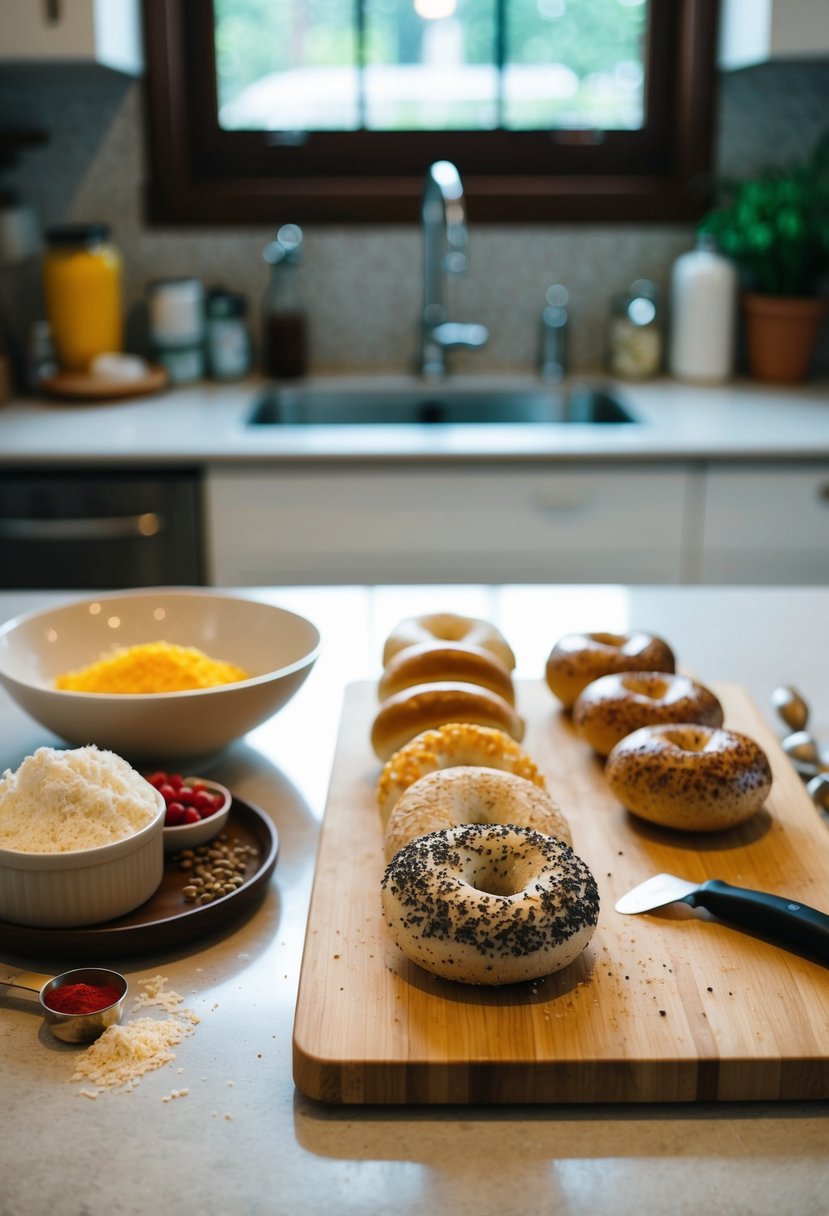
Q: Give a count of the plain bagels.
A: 3